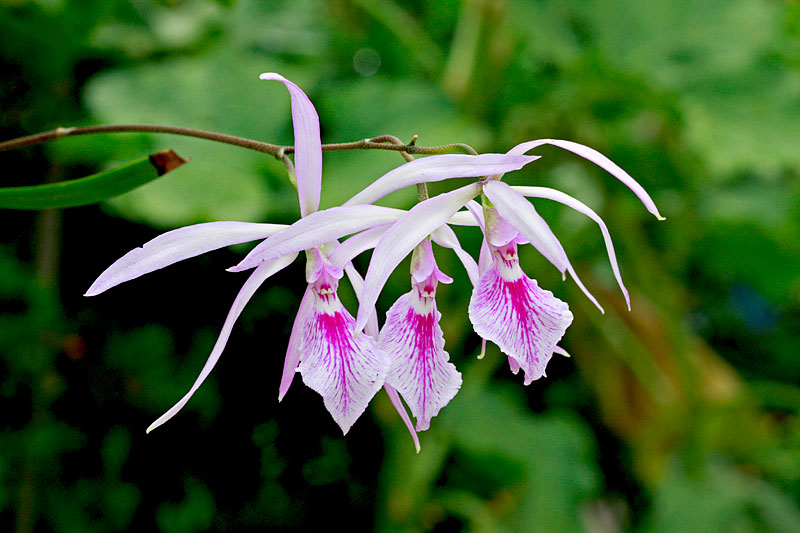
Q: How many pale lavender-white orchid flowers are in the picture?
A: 3